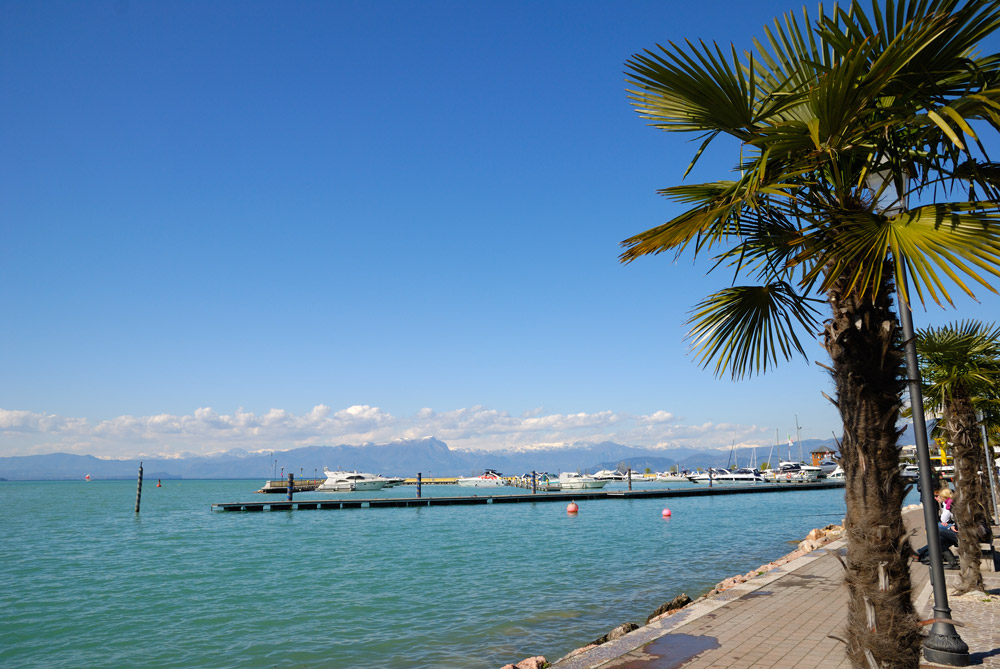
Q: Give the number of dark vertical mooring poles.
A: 6